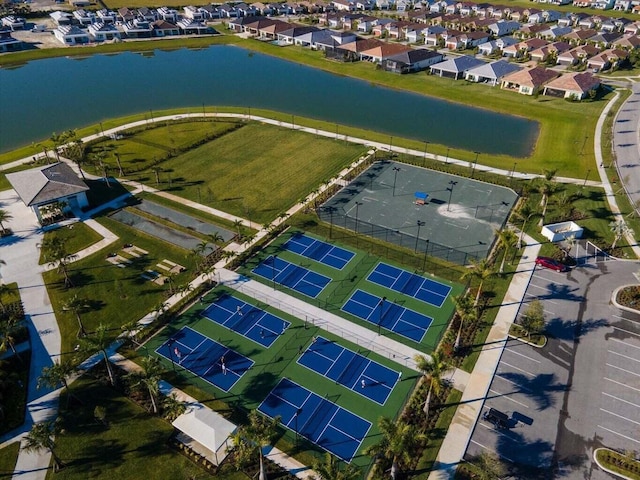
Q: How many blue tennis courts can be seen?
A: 8